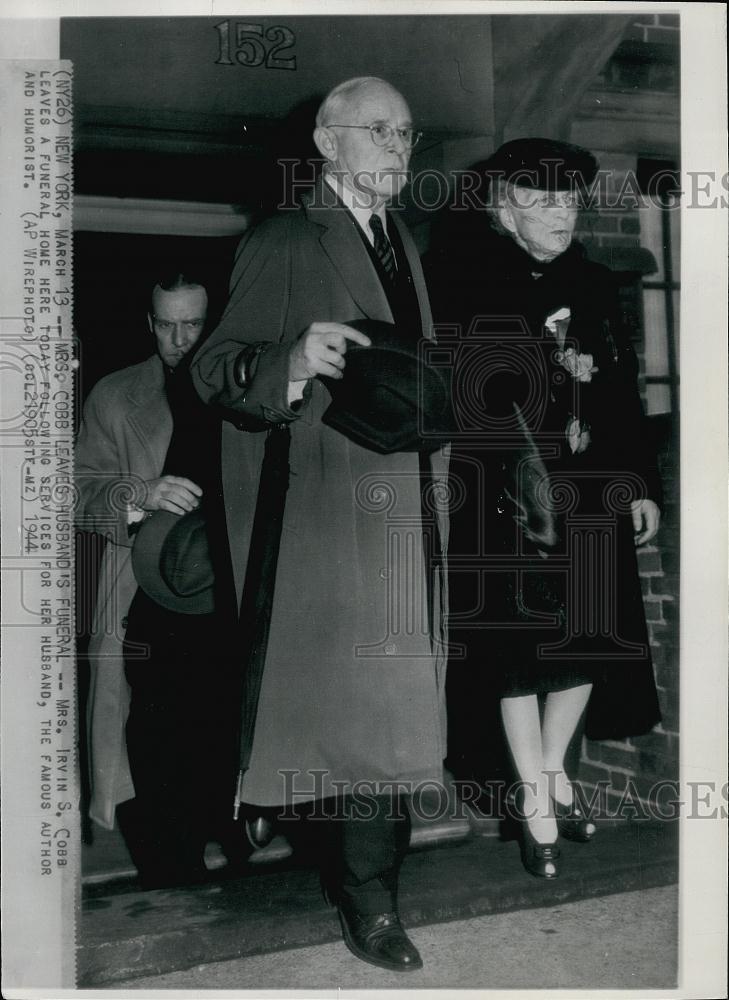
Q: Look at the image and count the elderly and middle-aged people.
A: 3